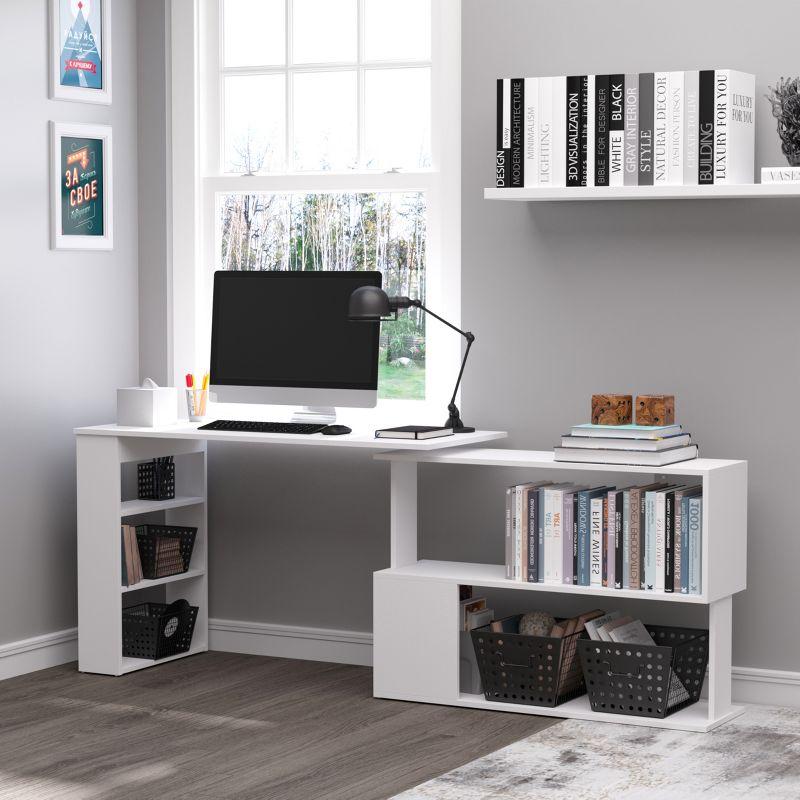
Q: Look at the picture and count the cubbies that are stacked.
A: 3